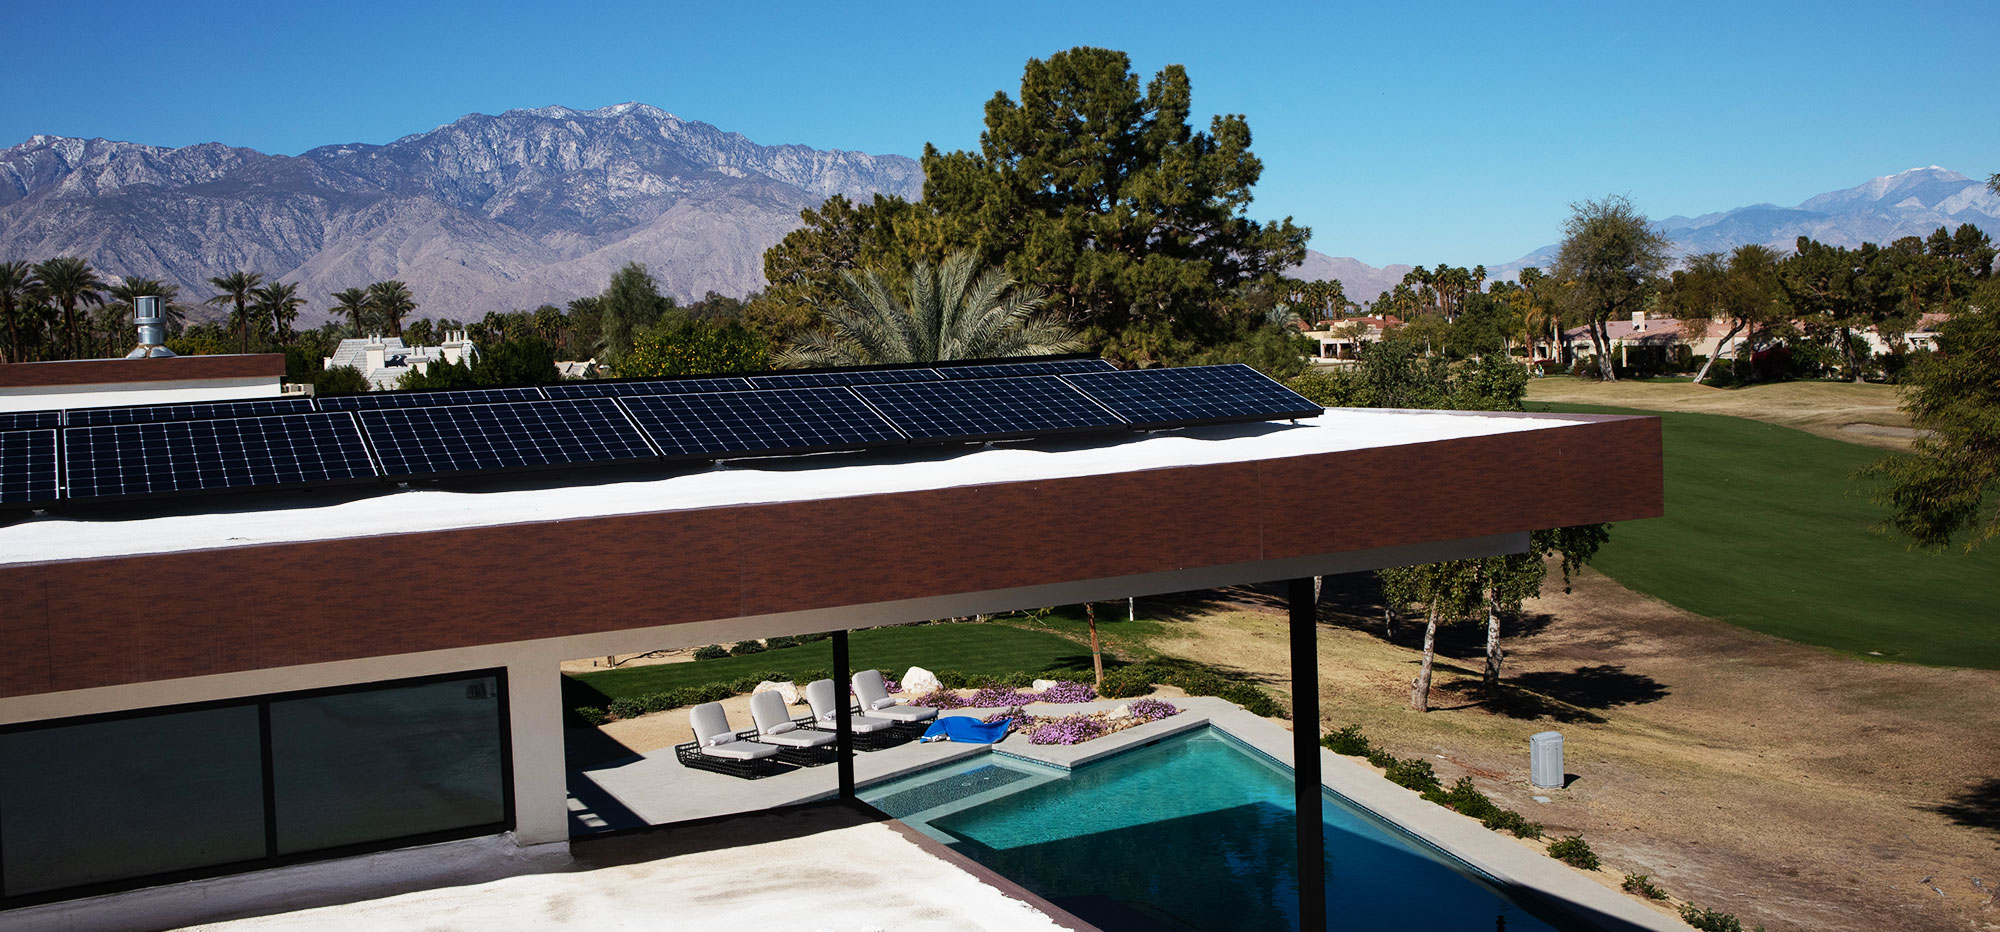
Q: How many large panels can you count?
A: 12